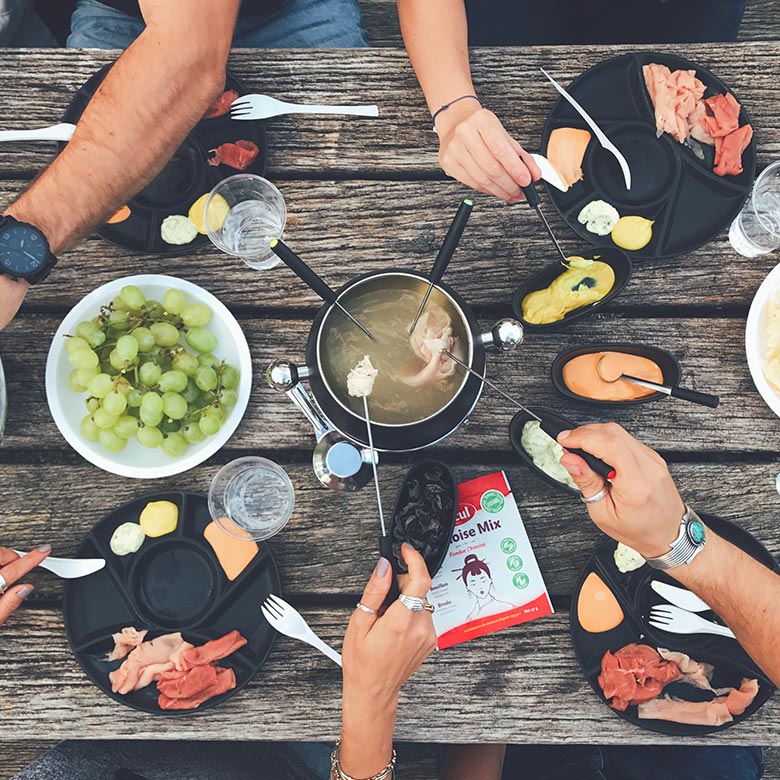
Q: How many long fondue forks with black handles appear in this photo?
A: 5